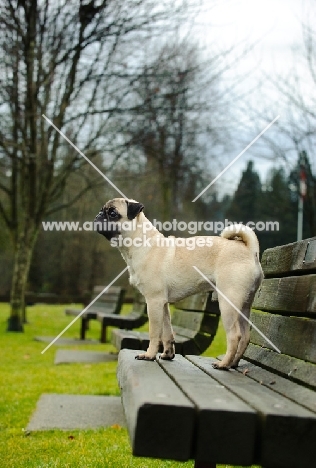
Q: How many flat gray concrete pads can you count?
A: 3